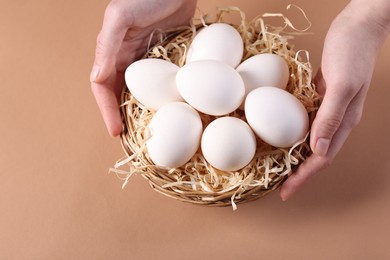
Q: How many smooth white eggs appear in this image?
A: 7